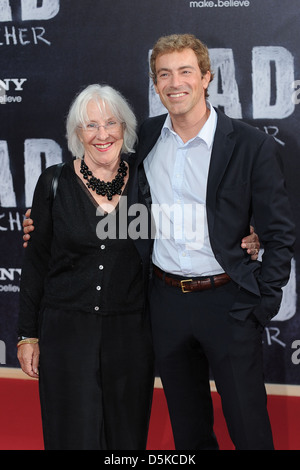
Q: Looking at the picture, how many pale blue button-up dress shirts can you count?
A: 1